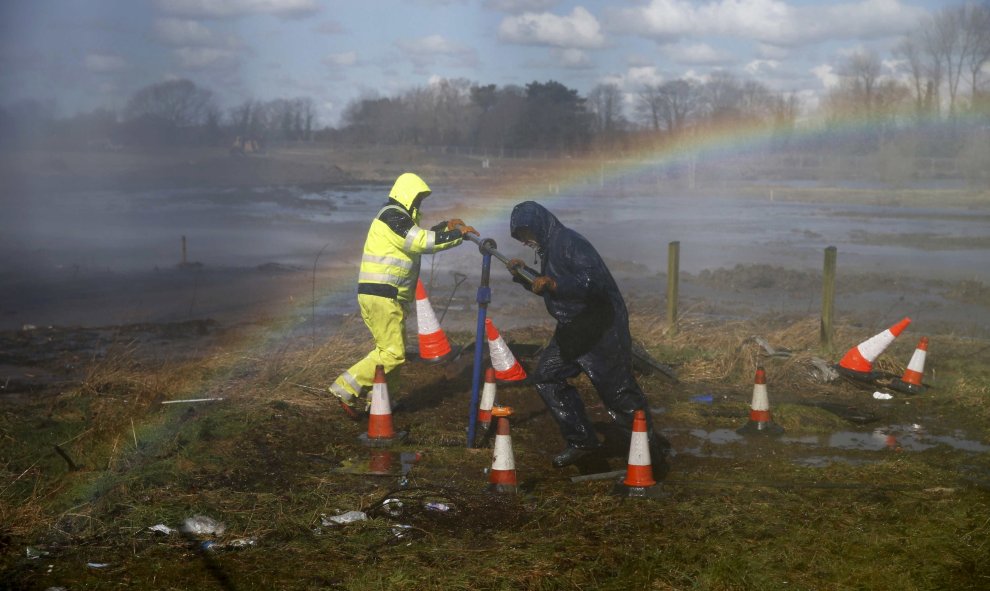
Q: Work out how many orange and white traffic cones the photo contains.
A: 9